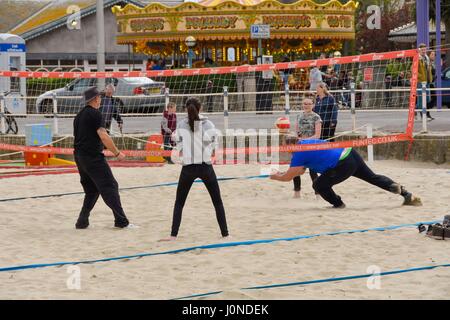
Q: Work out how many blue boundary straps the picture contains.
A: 3